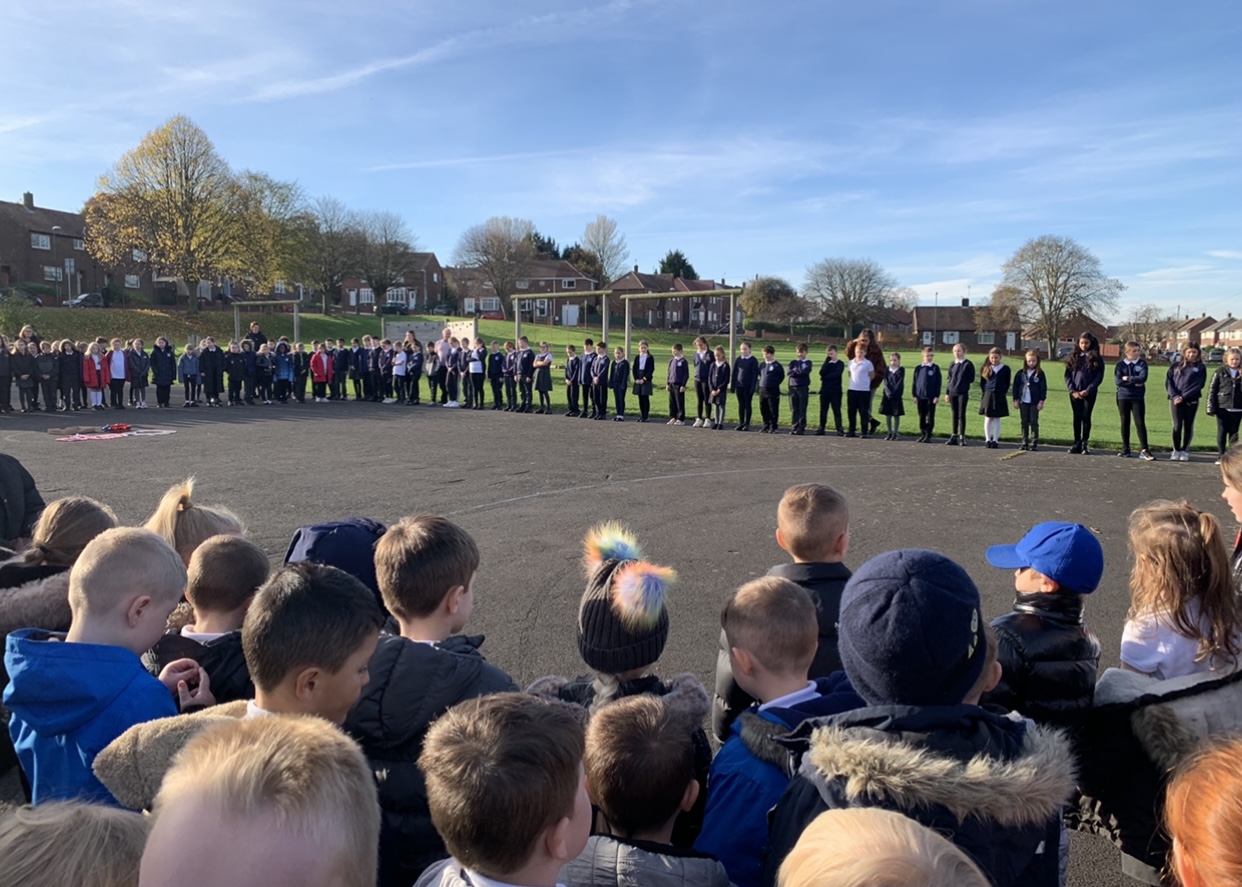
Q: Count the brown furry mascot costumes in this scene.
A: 0